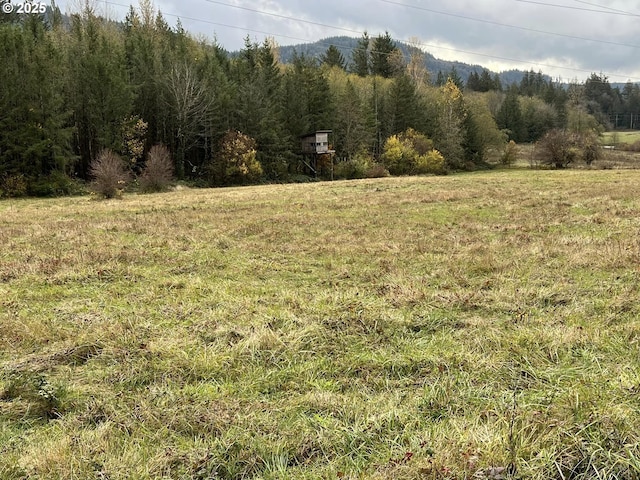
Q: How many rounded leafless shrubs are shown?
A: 2